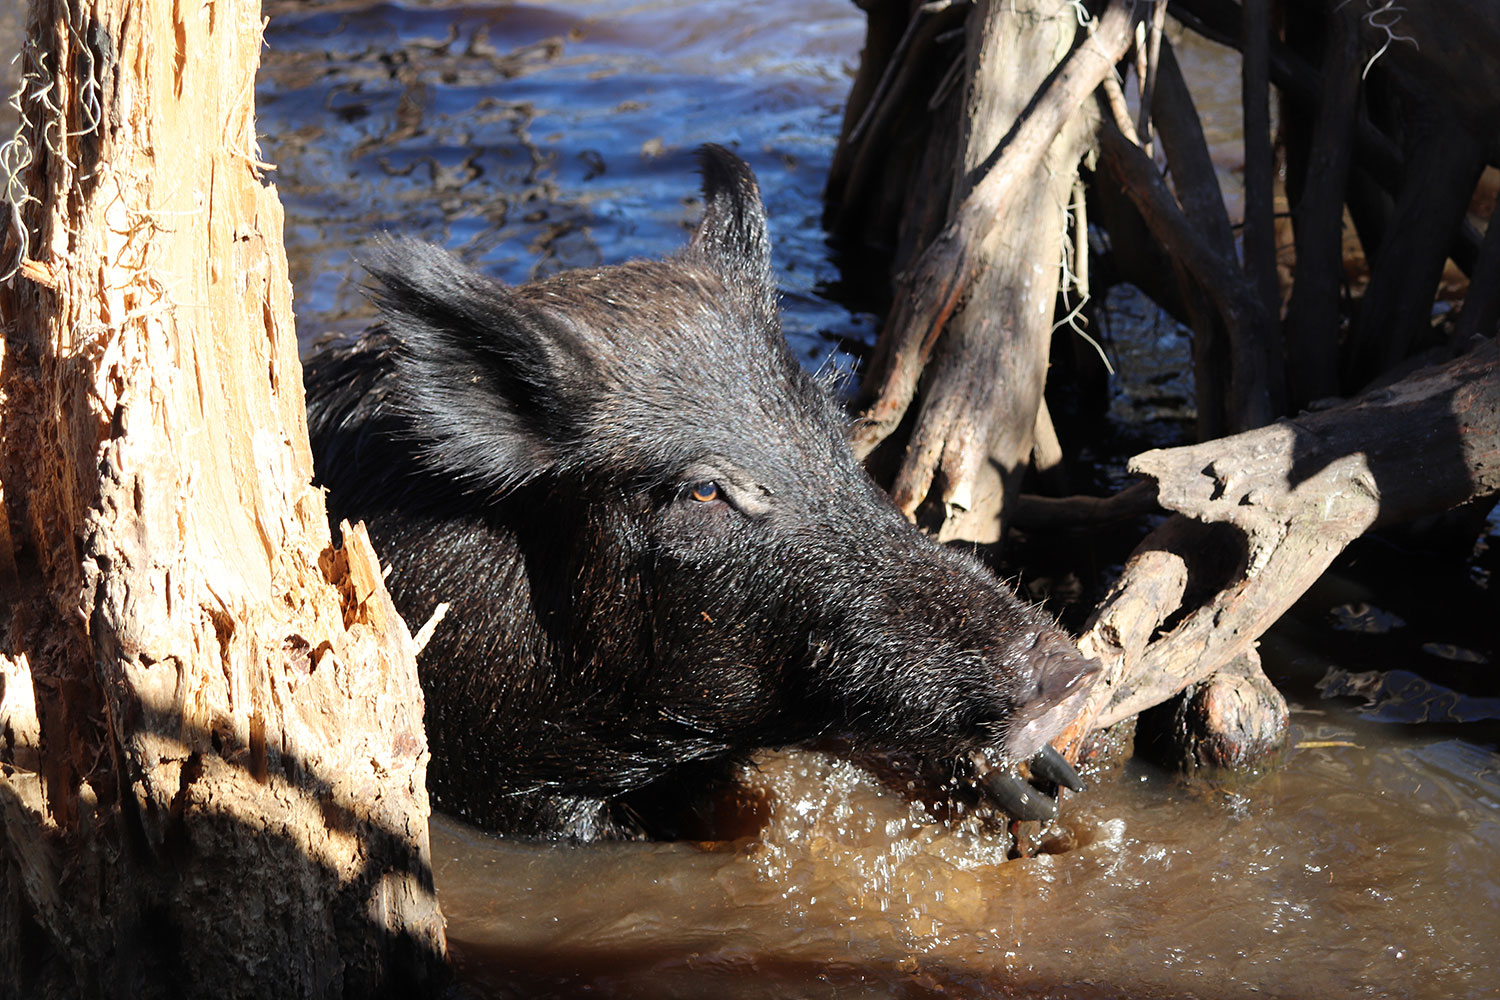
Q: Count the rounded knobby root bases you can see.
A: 1